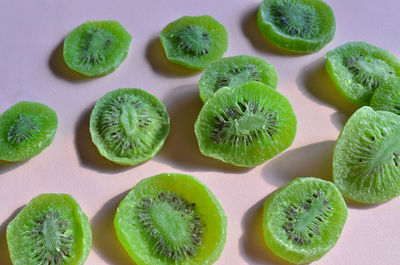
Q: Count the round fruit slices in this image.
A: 13